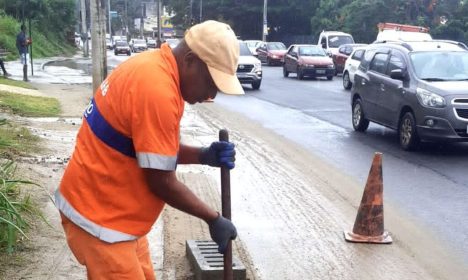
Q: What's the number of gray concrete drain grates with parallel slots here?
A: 1